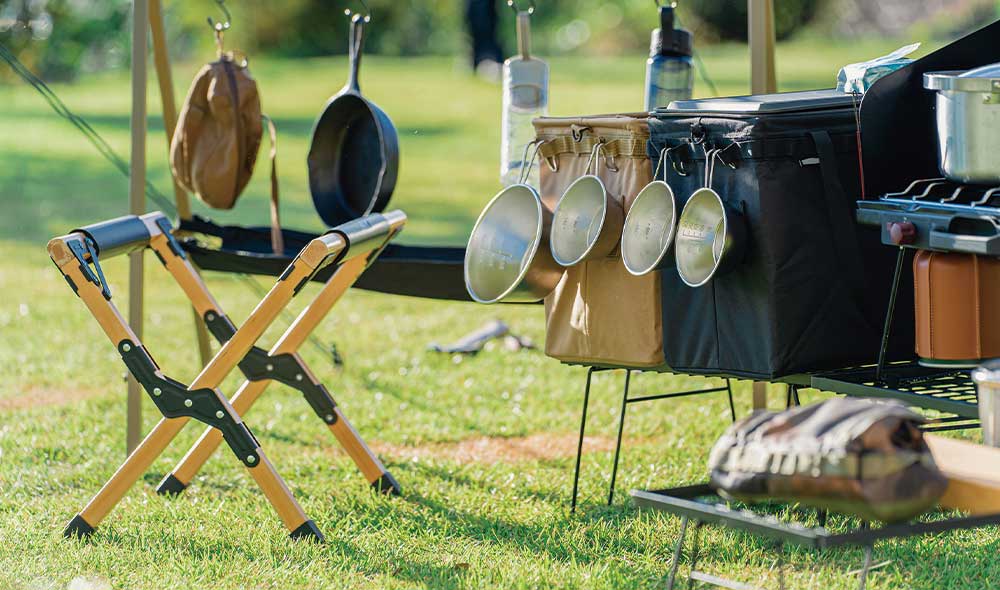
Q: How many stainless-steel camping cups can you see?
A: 4